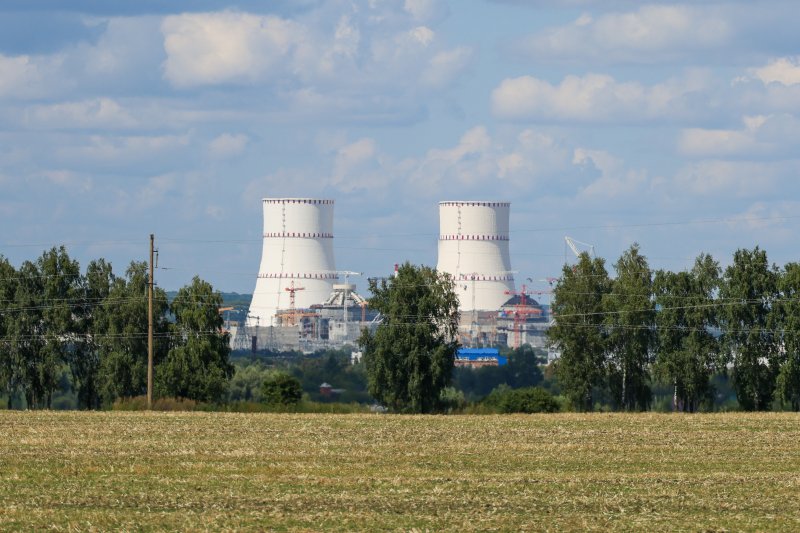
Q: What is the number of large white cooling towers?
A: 2